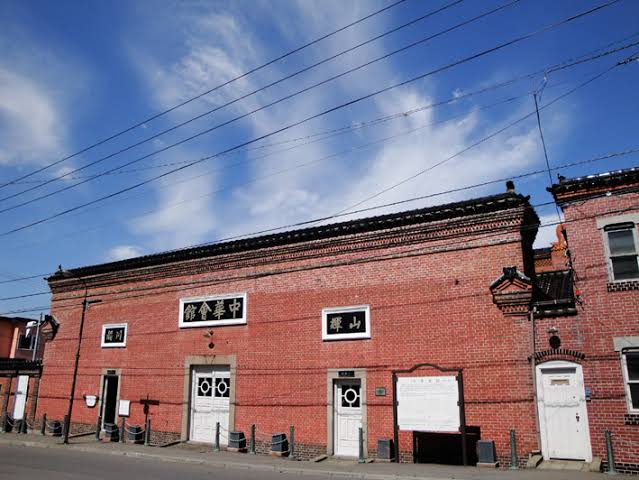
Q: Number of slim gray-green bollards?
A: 13